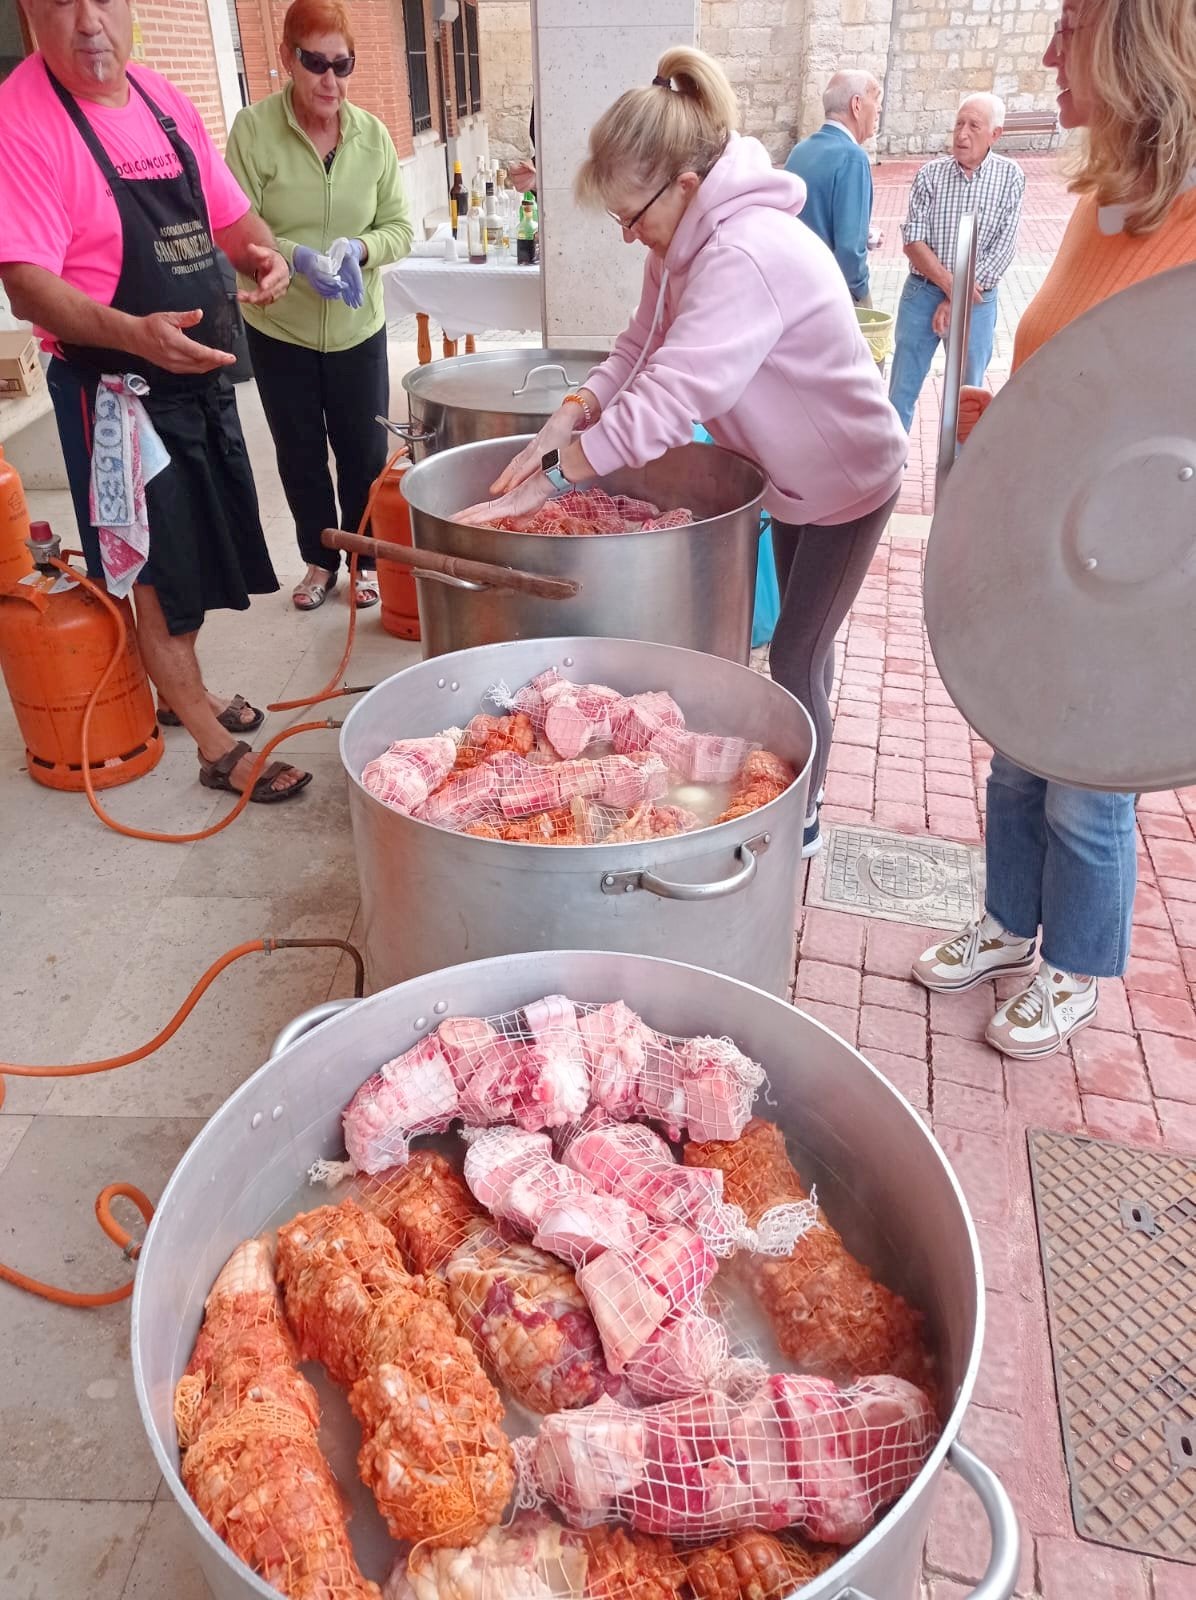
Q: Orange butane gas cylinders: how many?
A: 3